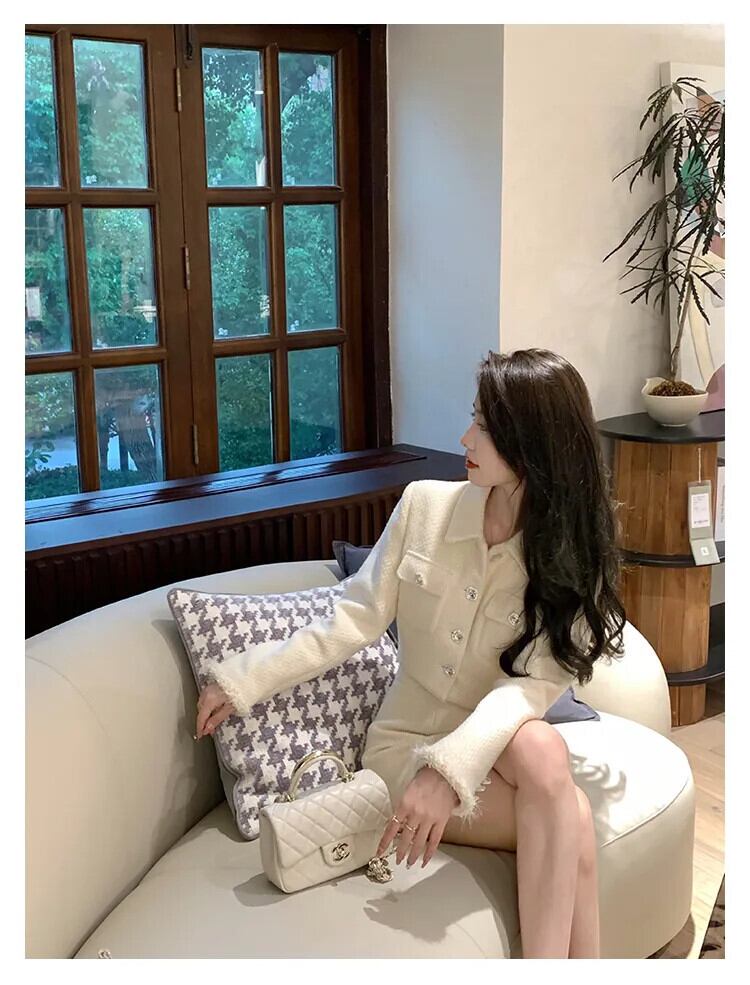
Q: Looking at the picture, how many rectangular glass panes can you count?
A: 12